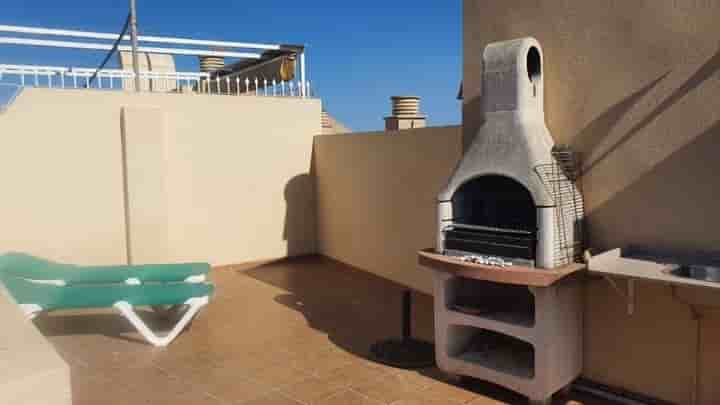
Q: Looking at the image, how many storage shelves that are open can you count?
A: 2